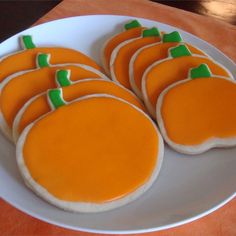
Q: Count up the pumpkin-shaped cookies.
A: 9